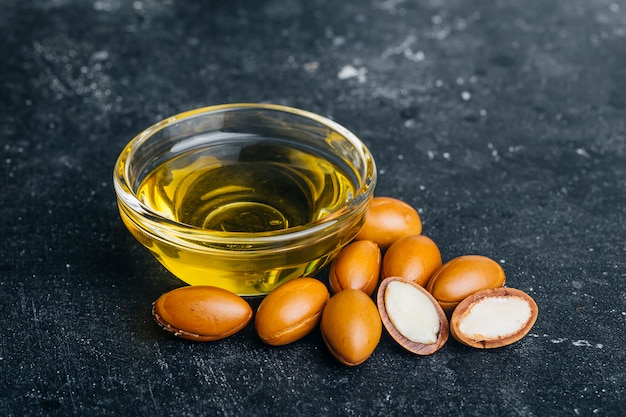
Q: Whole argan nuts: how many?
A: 7